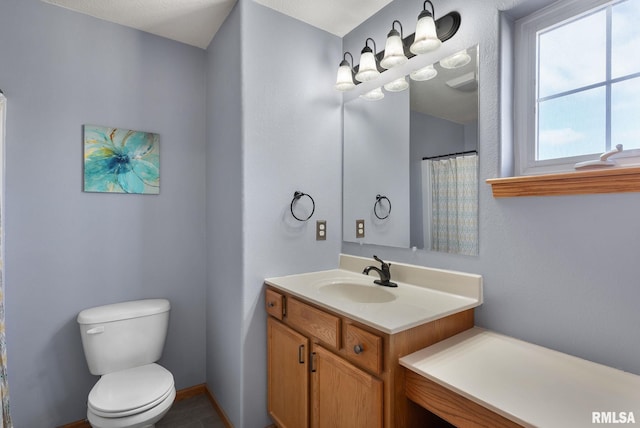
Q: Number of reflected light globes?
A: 4